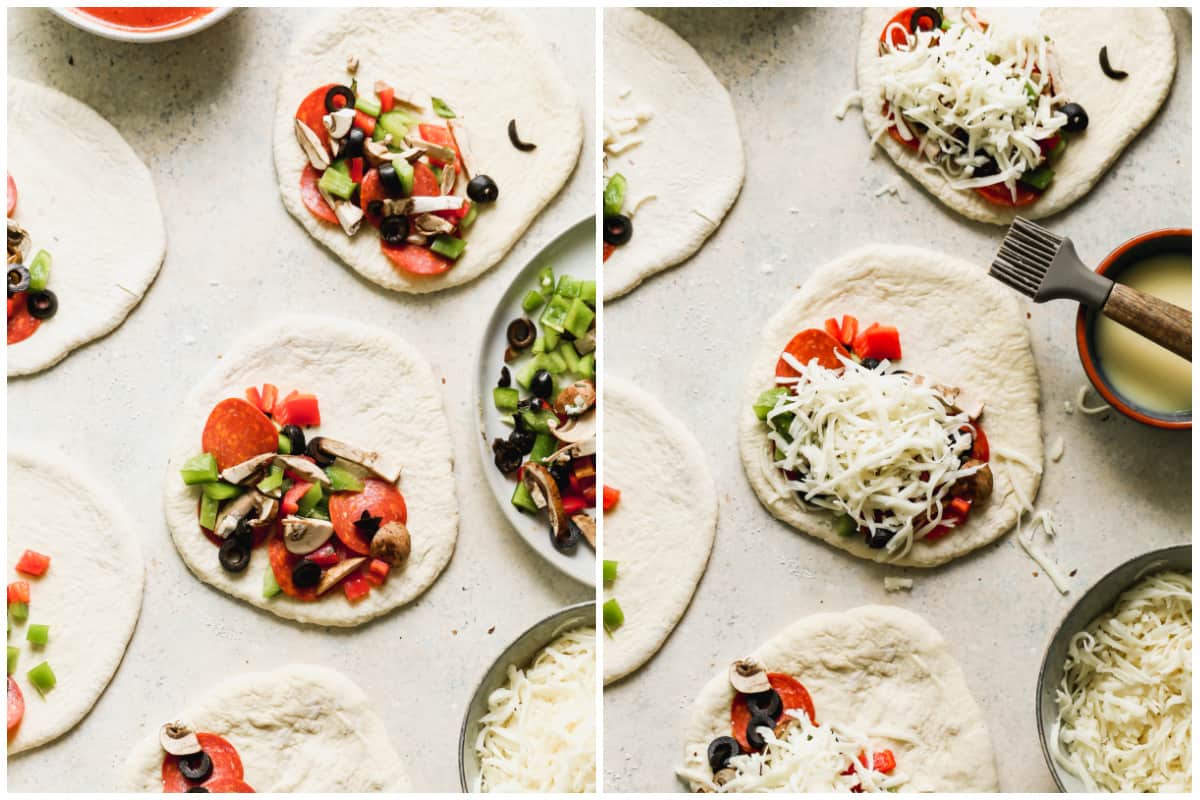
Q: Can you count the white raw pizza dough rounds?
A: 10